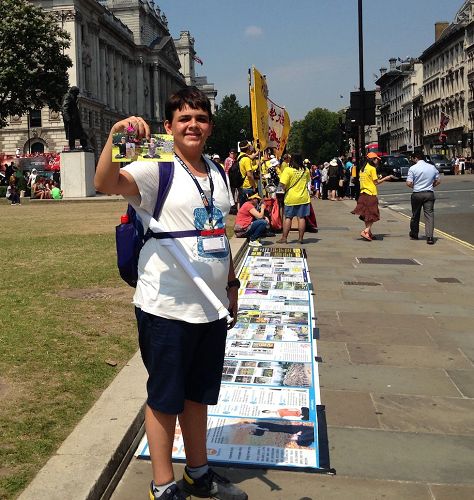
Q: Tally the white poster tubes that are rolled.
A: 1